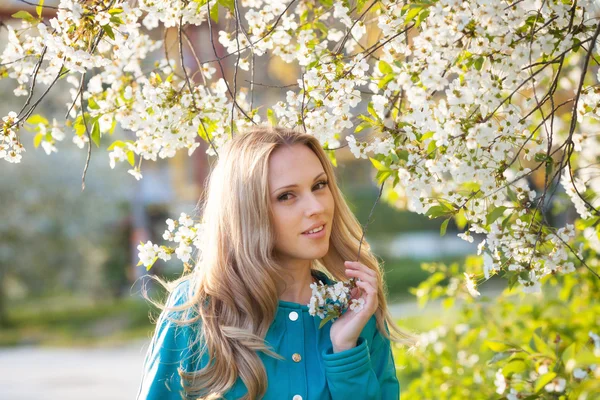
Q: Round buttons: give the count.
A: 3